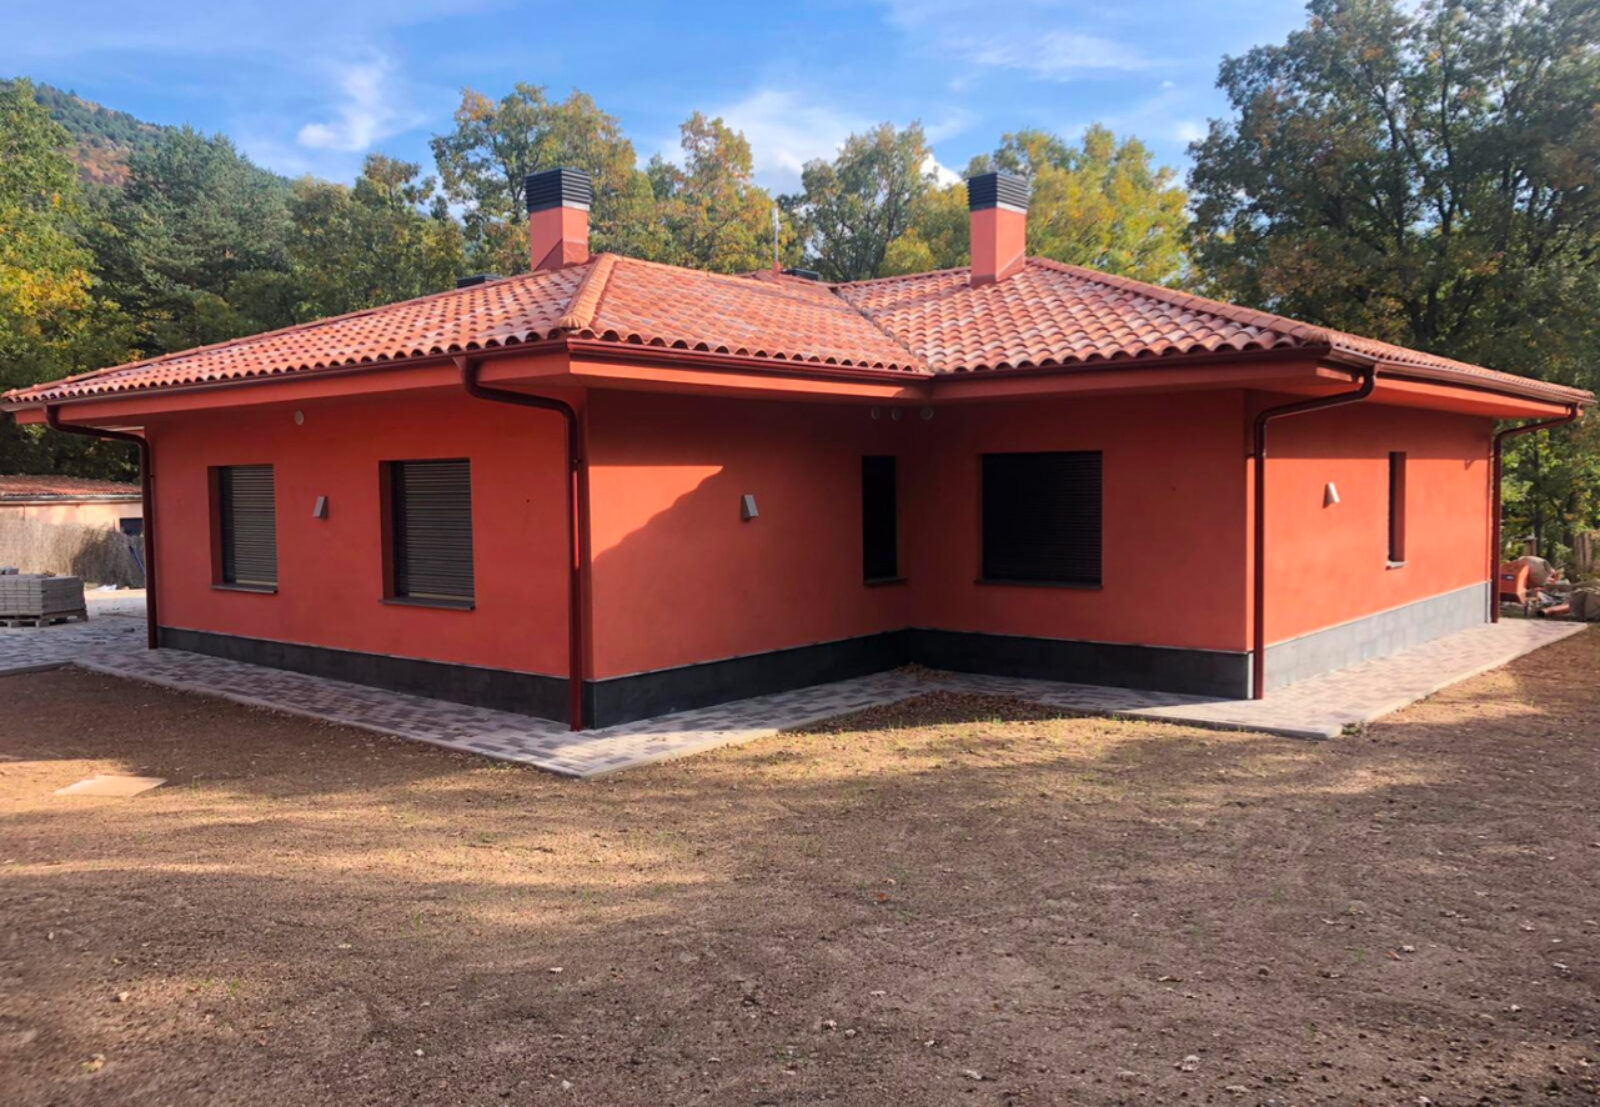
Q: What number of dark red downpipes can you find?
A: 4